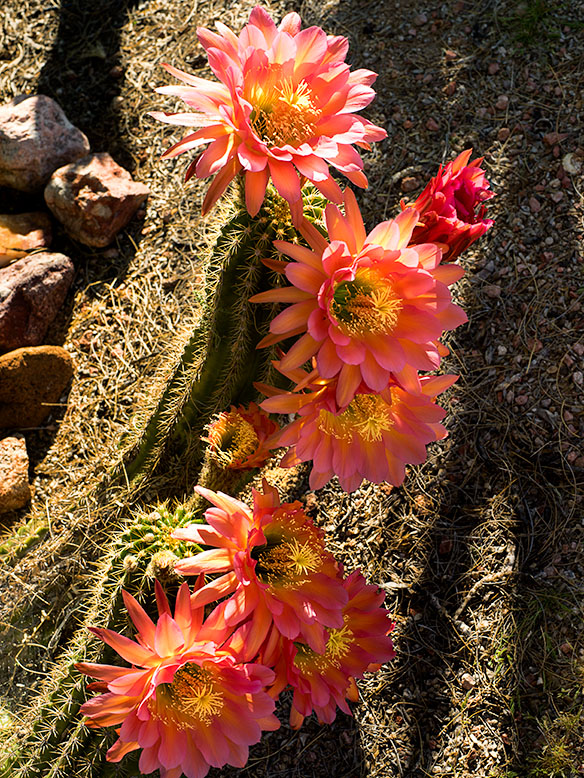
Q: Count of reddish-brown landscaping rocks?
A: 6